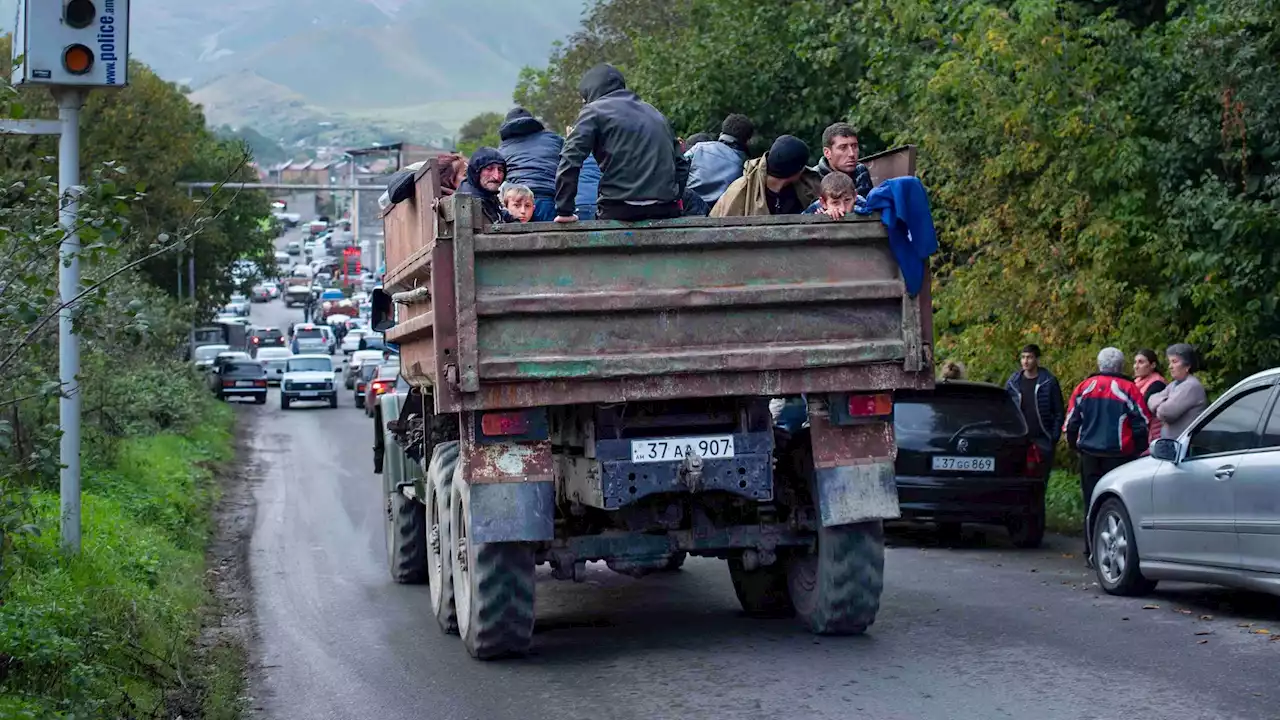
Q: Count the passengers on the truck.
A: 11